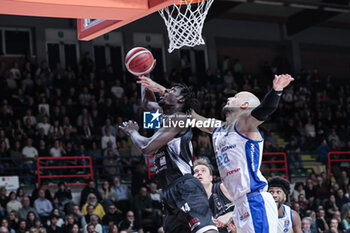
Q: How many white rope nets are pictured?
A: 1